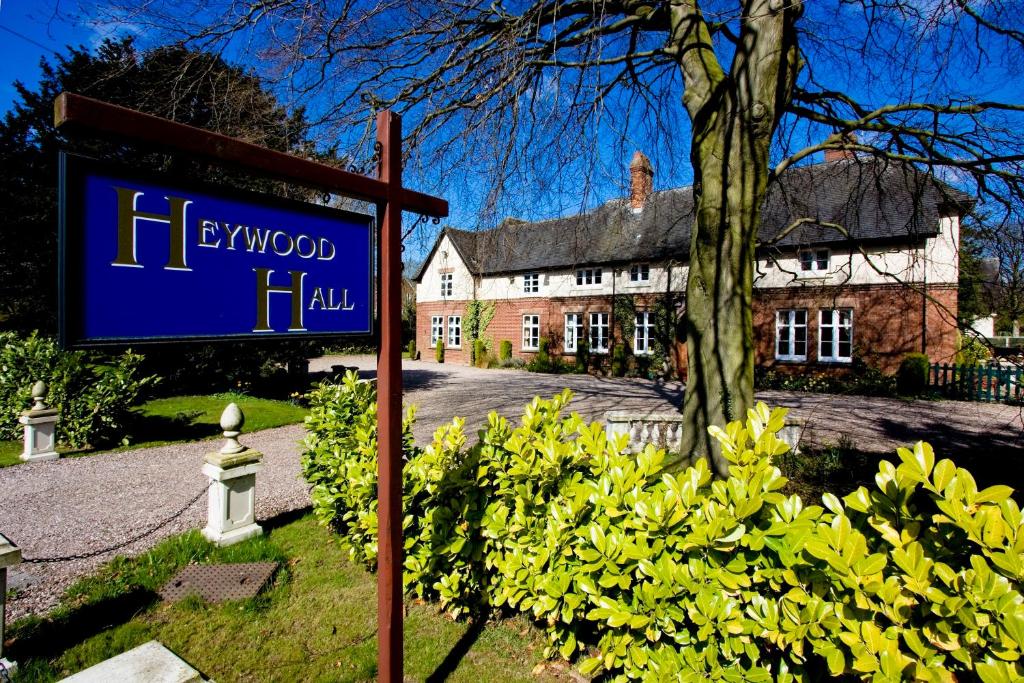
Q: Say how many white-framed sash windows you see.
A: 13